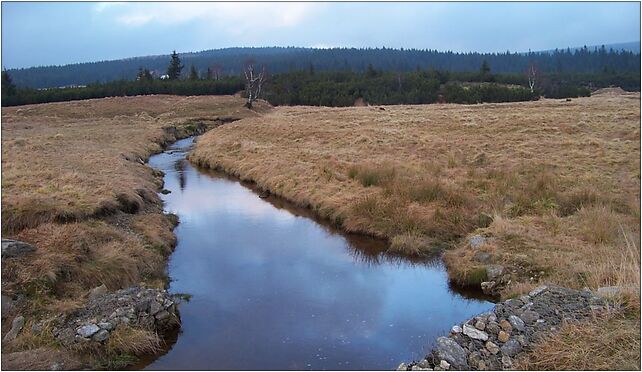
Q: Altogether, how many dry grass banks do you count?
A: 2